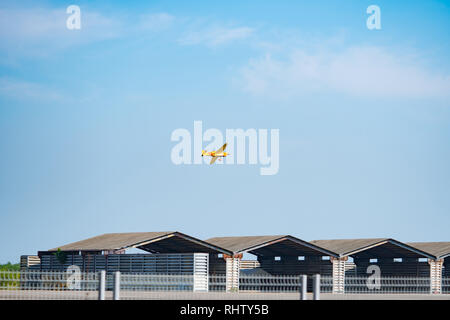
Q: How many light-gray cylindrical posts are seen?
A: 4